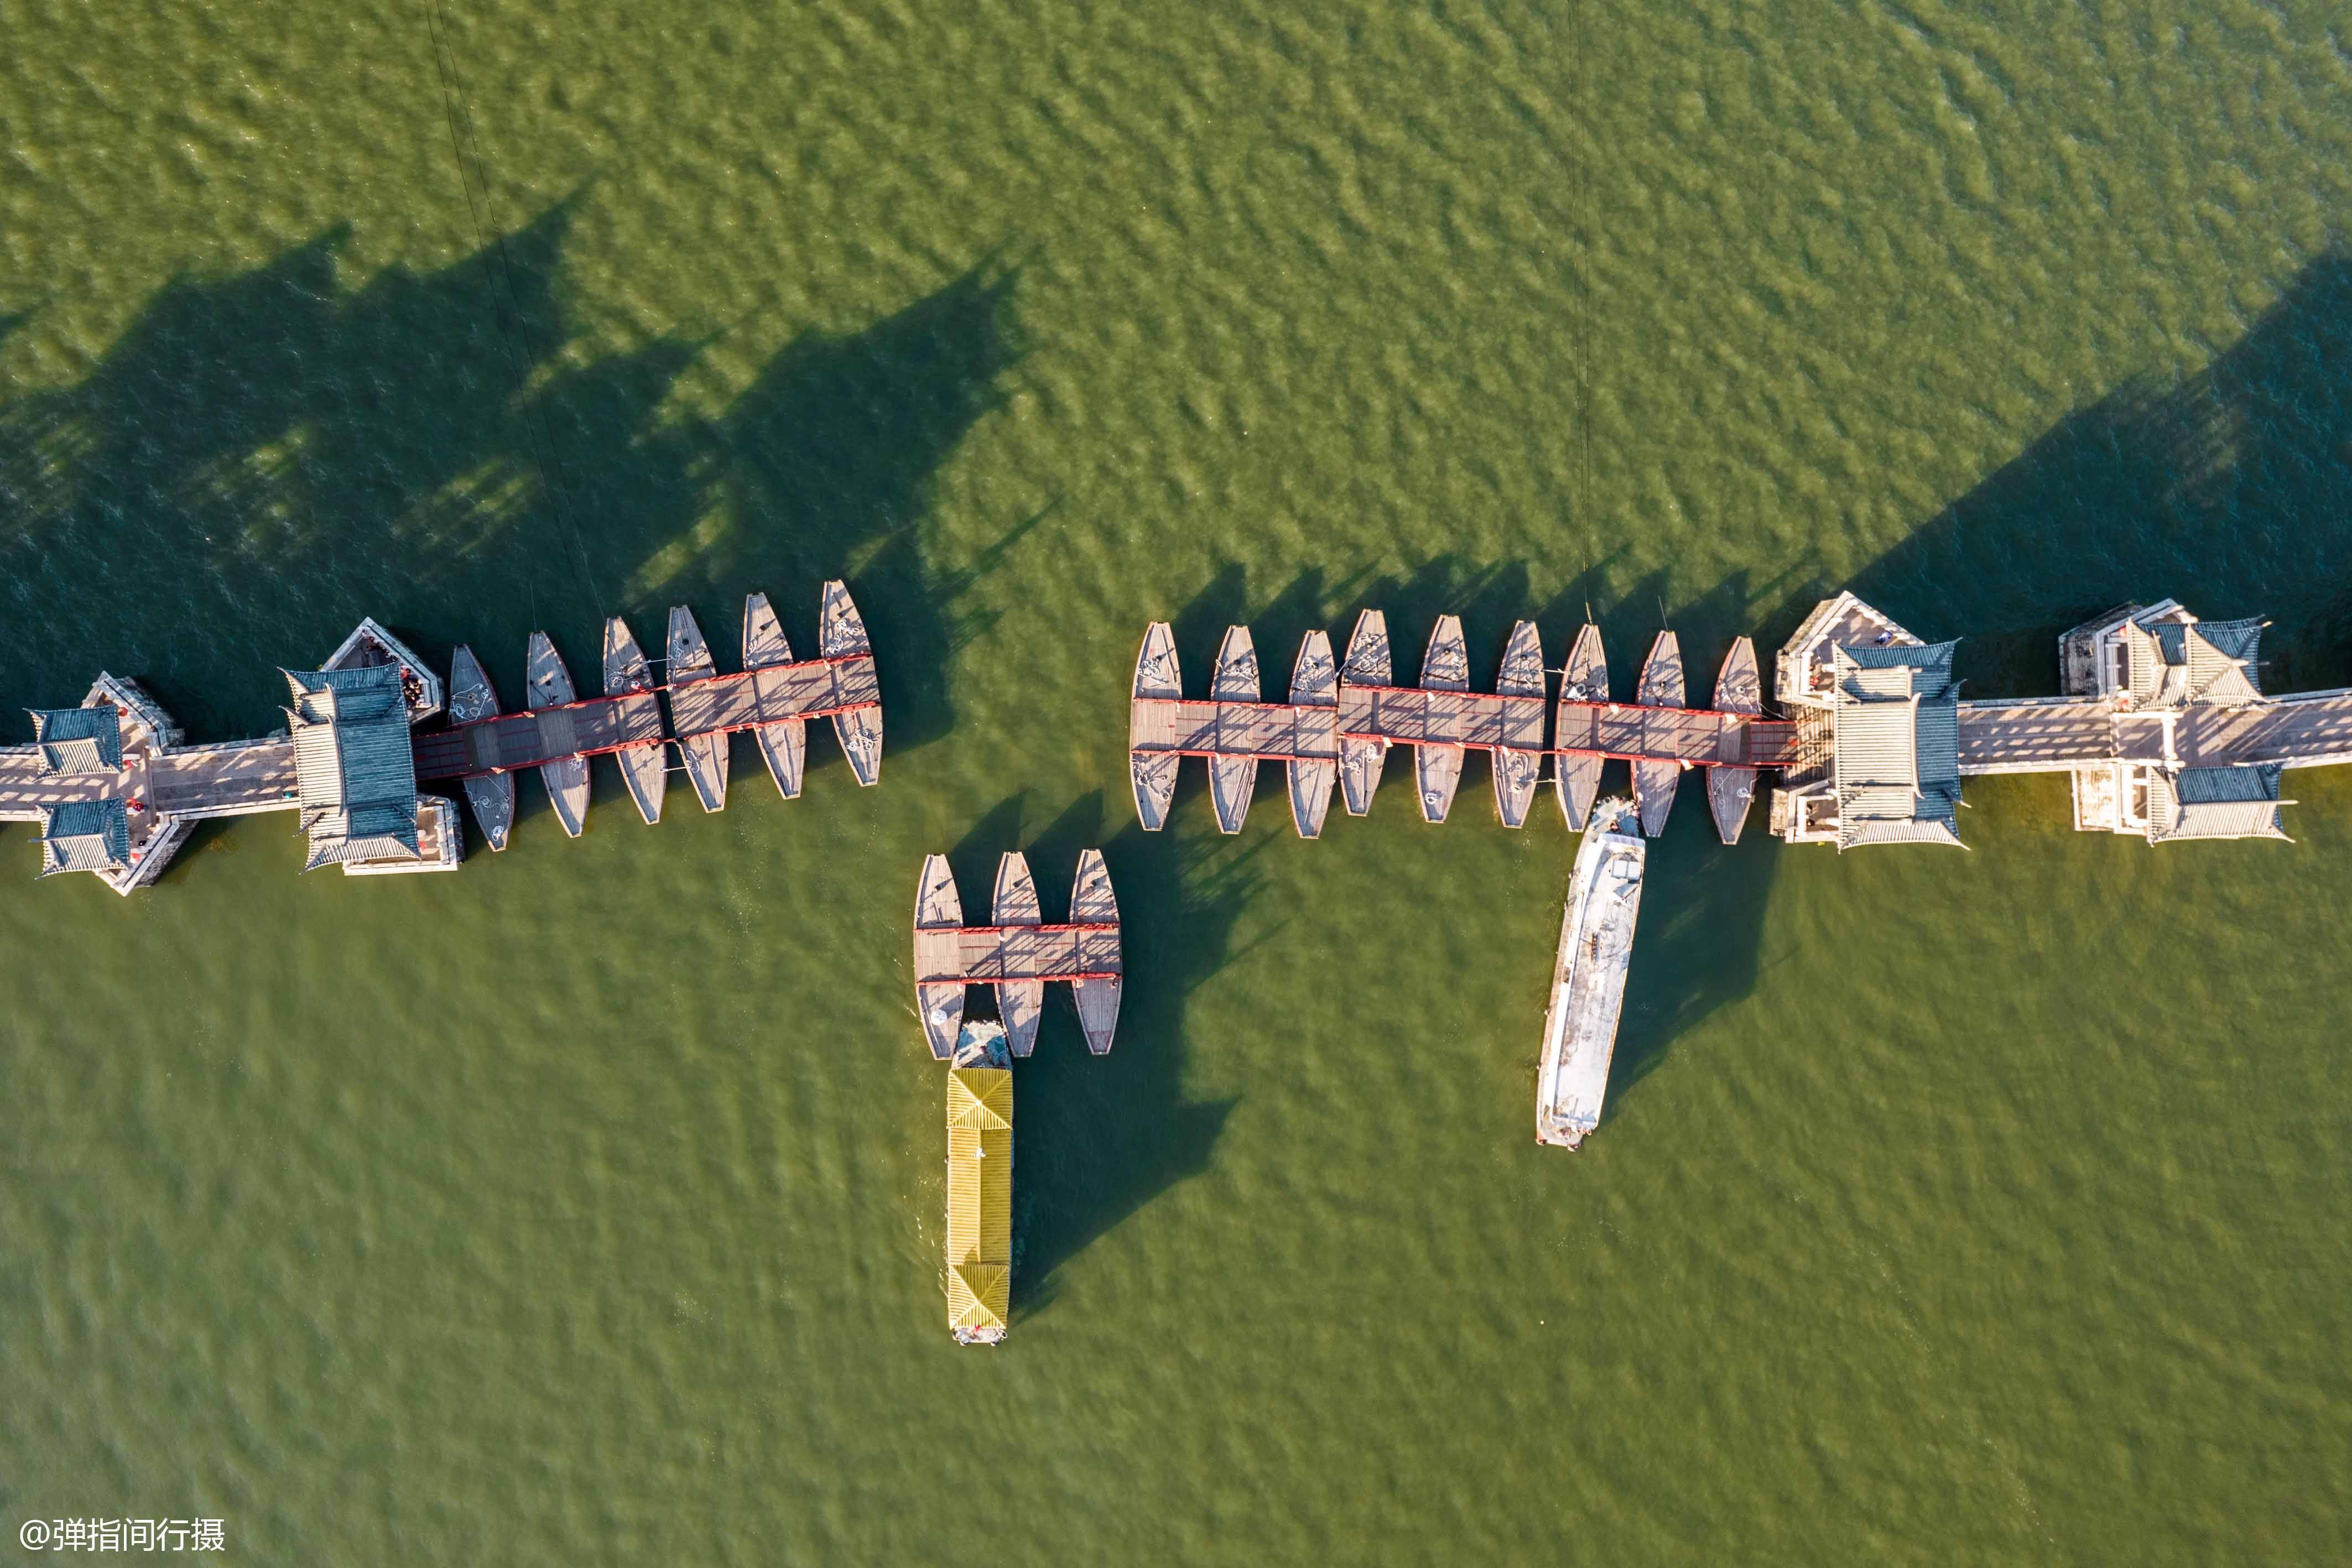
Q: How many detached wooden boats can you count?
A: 3